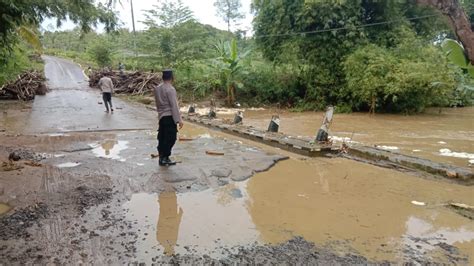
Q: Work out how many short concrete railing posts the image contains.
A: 5